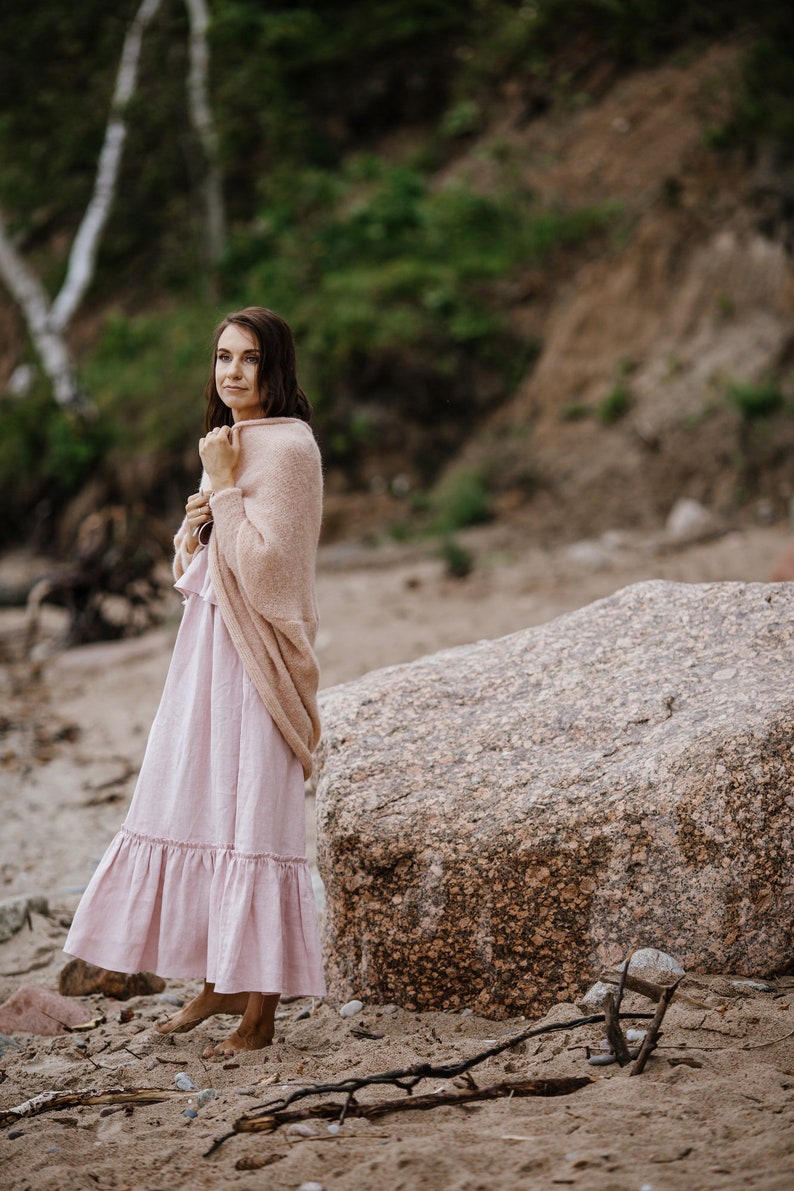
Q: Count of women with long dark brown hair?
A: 1